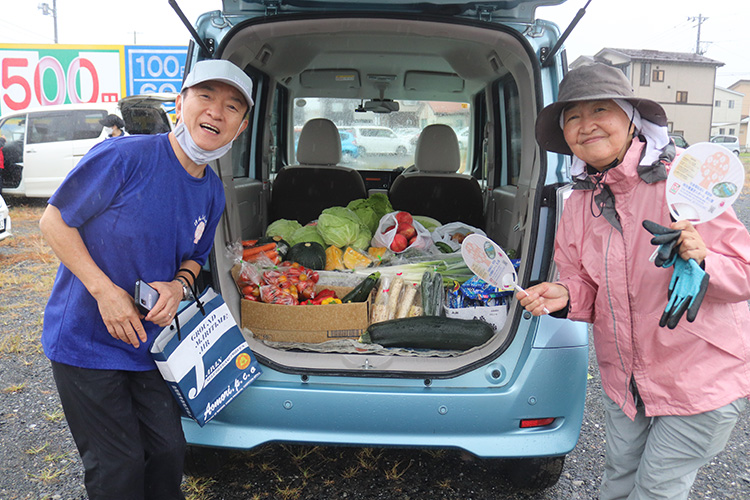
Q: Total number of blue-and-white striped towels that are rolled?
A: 0